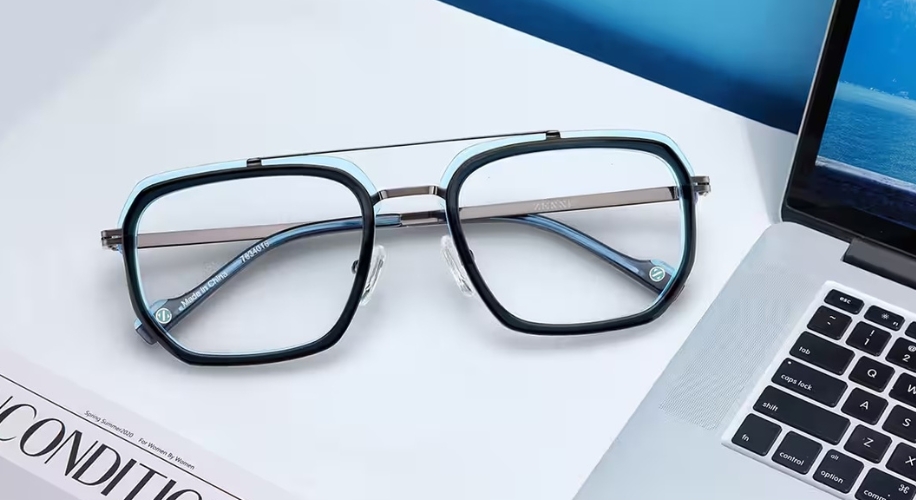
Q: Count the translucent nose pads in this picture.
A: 2